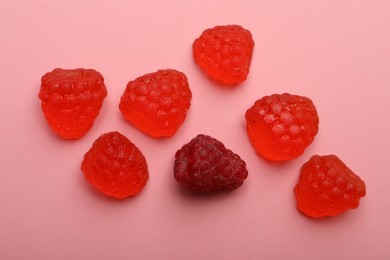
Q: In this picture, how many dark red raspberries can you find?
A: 1